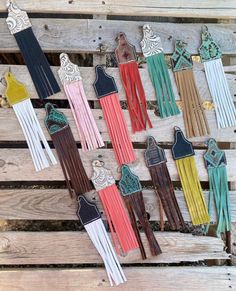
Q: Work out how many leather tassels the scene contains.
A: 15